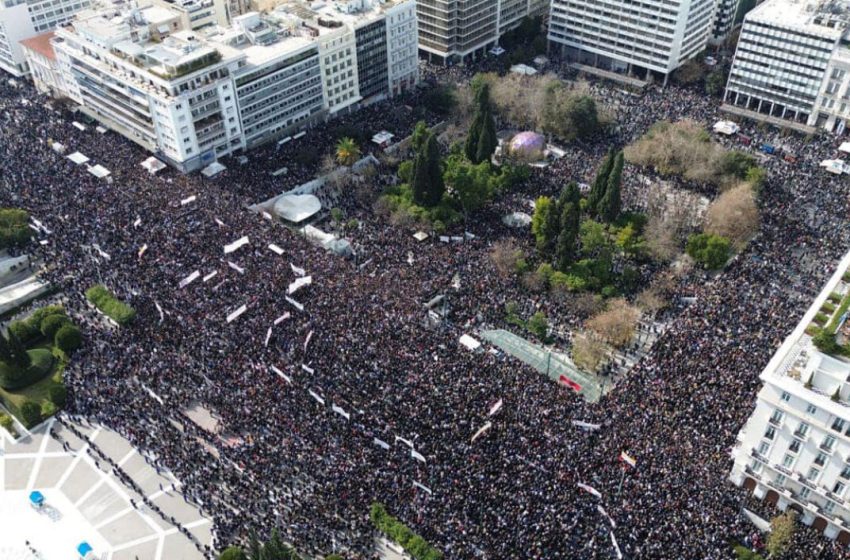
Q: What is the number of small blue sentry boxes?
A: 2